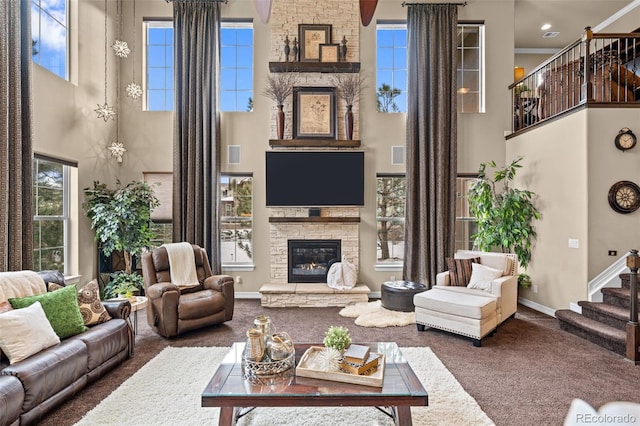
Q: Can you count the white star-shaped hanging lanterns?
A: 4